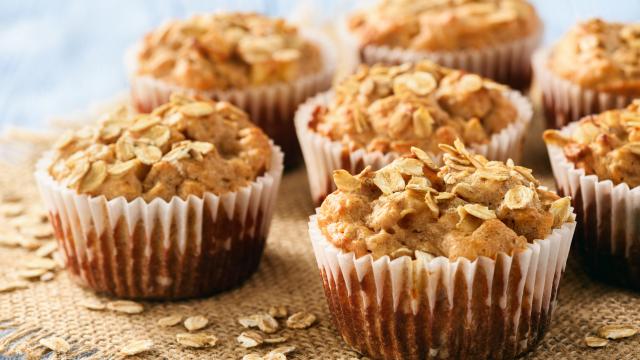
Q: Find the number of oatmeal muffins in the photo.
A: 7